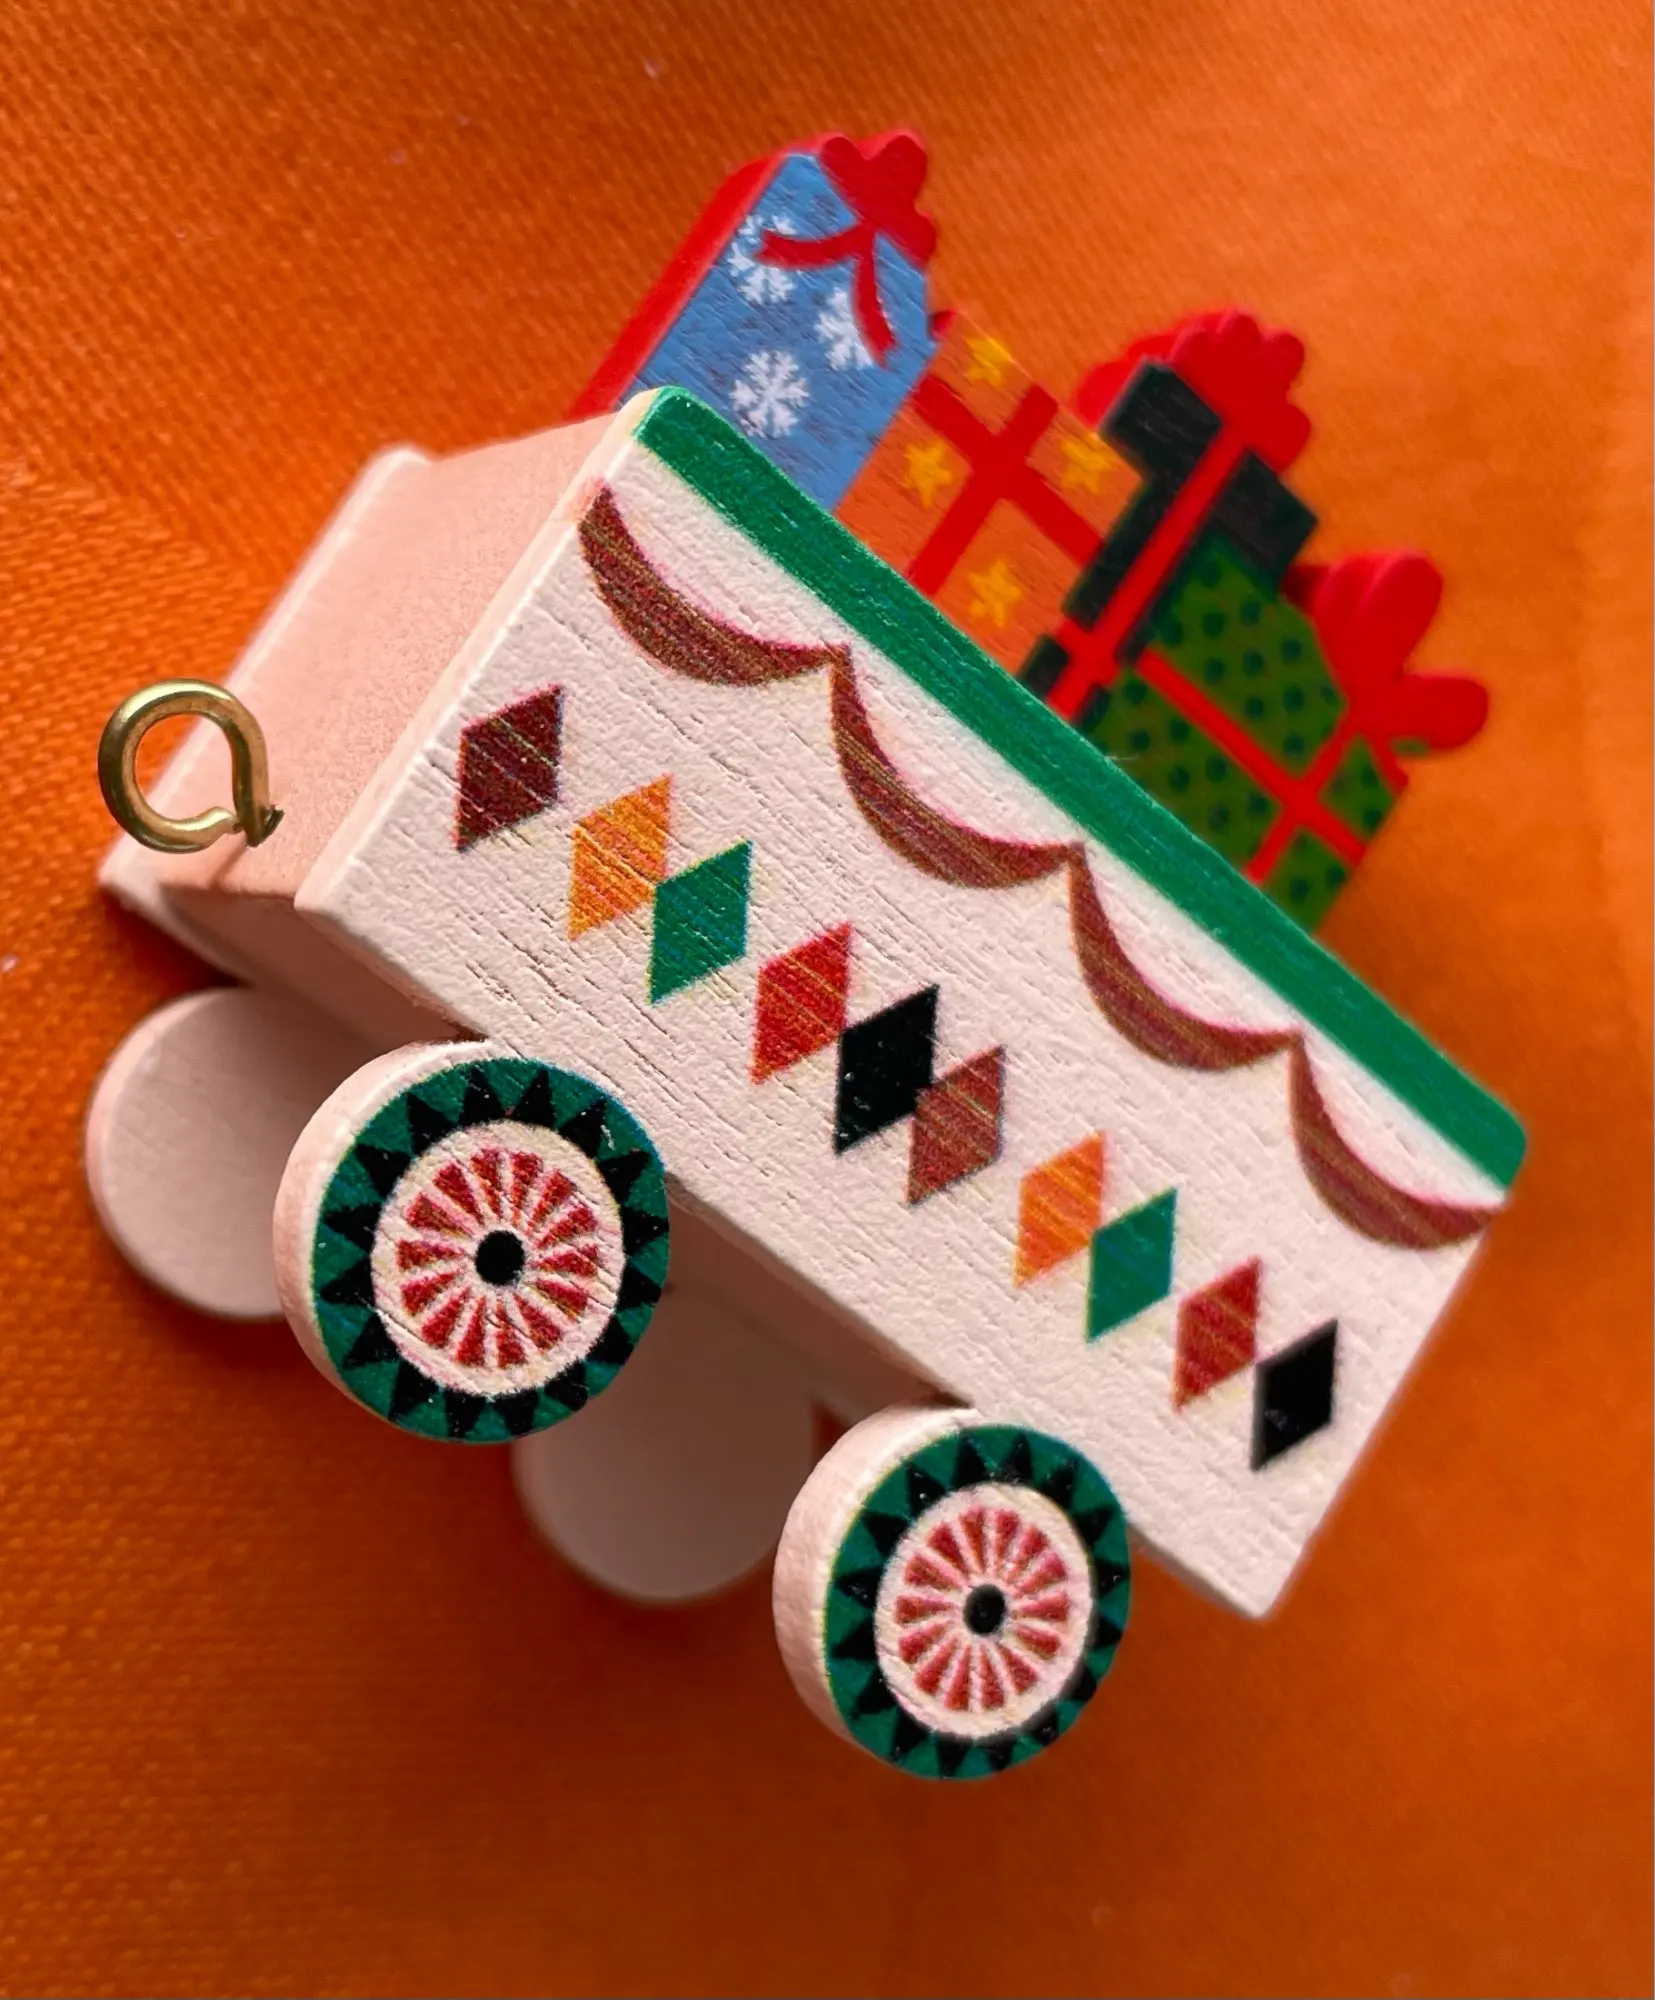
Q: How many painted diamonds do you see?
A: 10